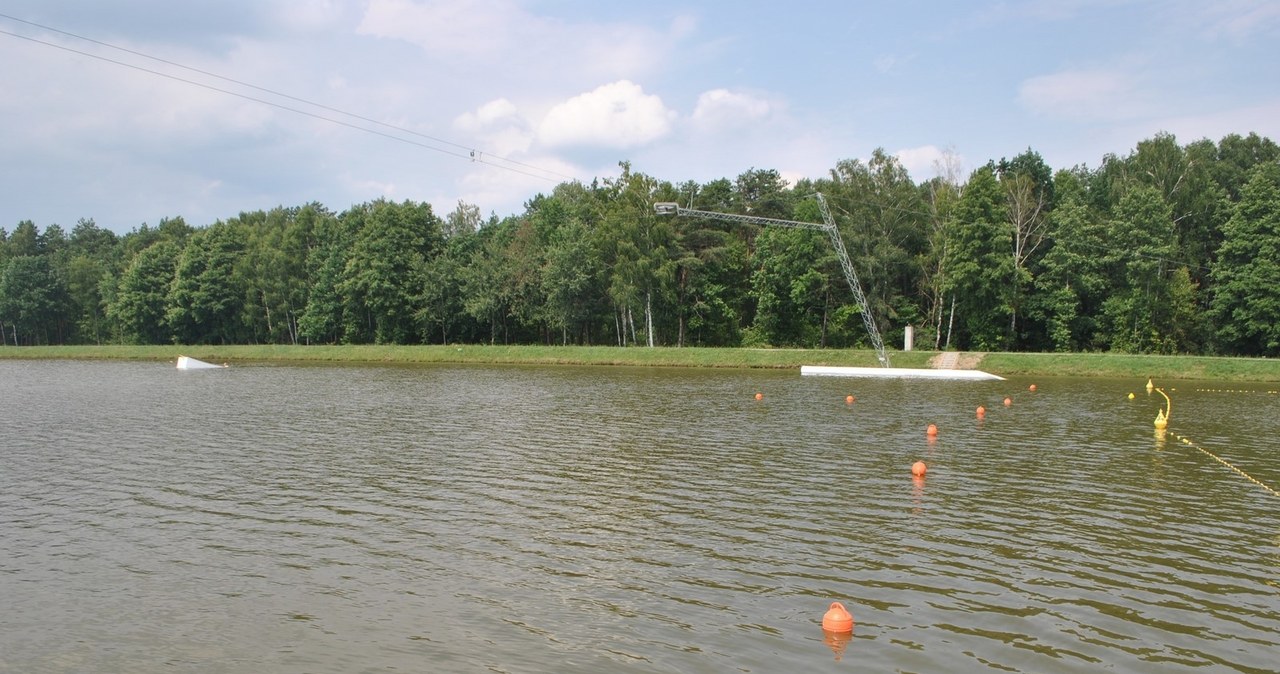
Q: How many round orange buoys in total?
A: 8